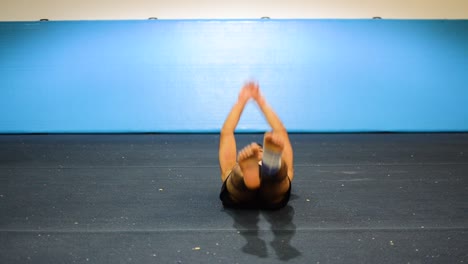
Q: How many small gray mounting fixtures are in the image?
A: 4